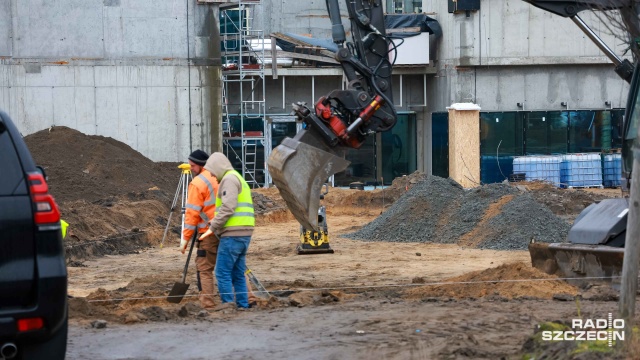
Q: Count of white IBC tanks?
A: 3